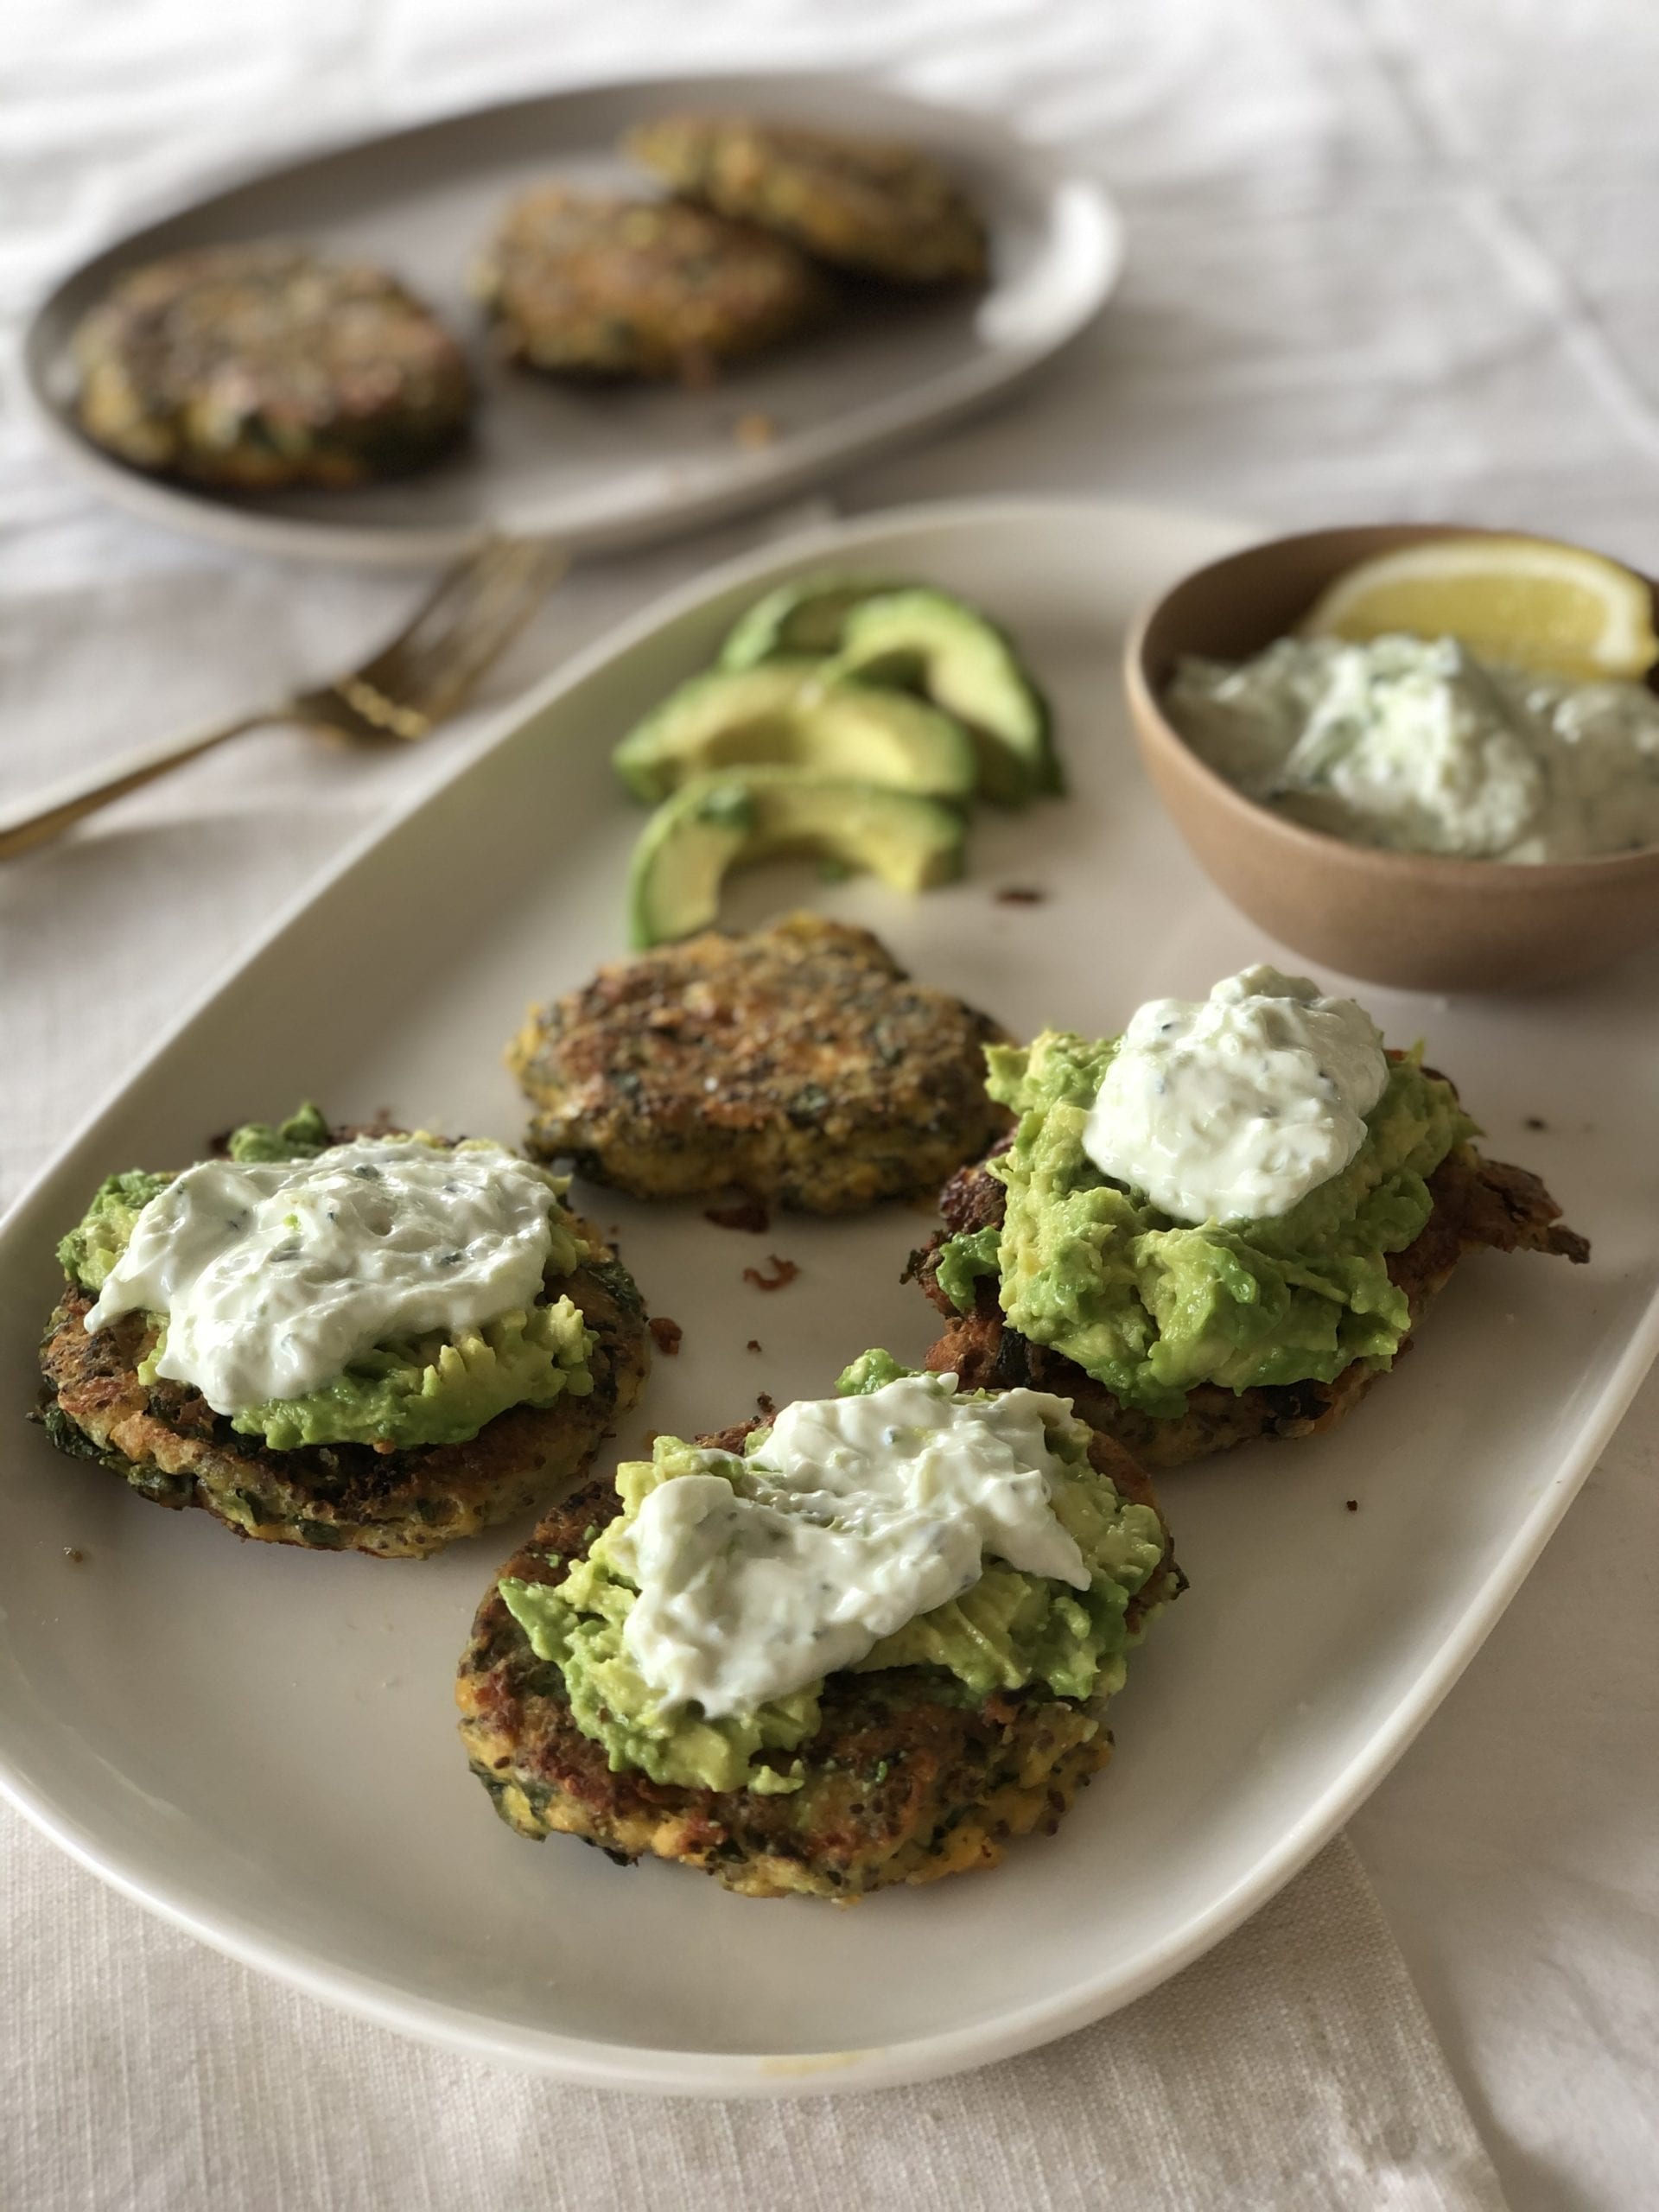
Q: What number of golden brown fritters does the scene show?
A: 7